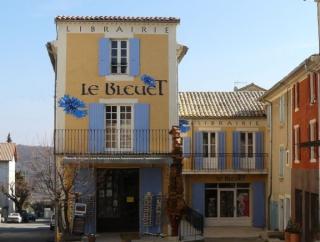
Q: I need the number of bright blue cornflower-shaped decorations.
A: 3